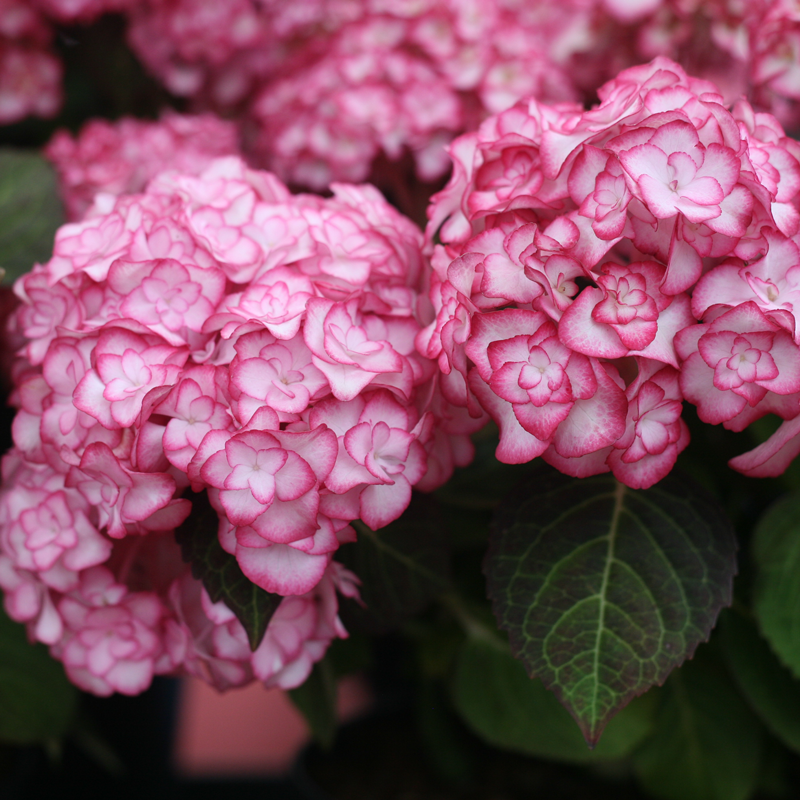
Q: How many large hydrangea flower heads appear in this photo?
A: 2